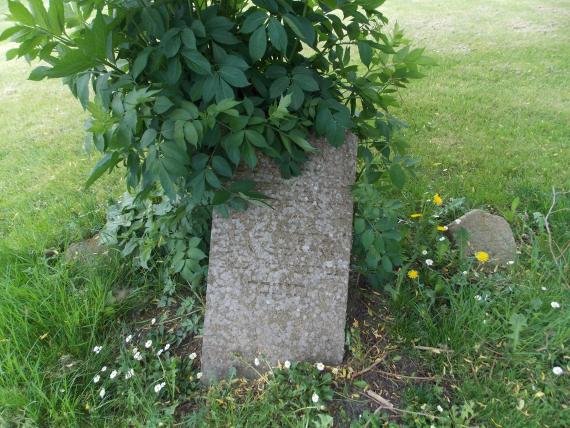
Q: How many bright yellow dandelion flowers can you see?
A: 5